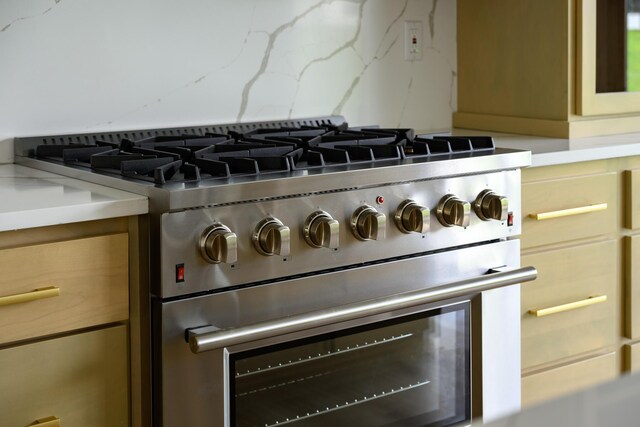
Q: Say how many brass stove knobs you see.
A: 7